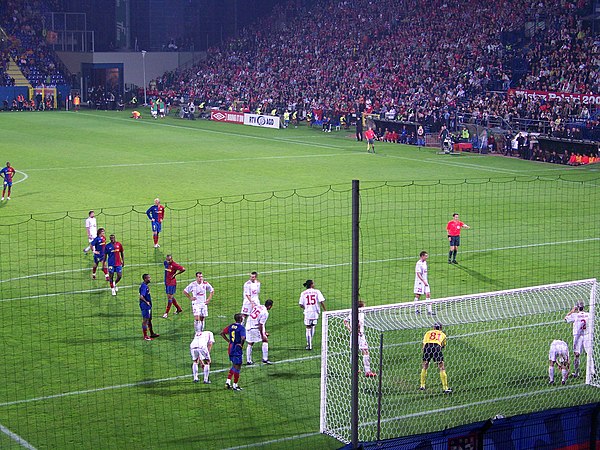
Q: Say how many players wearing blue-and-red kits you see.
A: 7